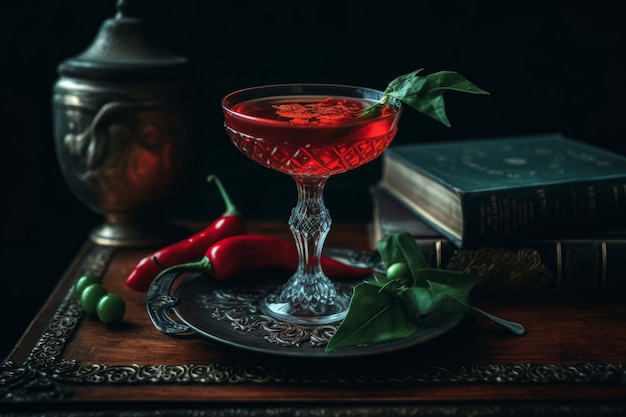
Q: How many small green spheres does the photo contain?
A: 4